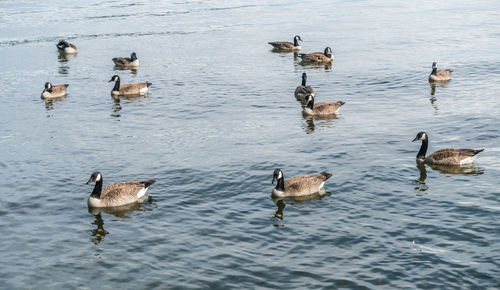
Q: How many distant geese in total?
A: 9